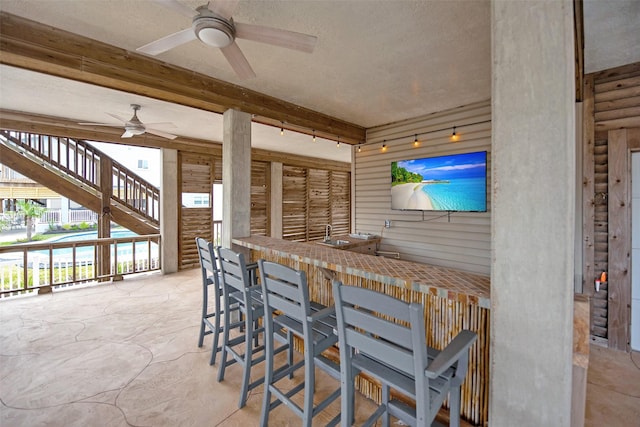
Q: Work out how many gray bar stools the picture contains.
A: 4